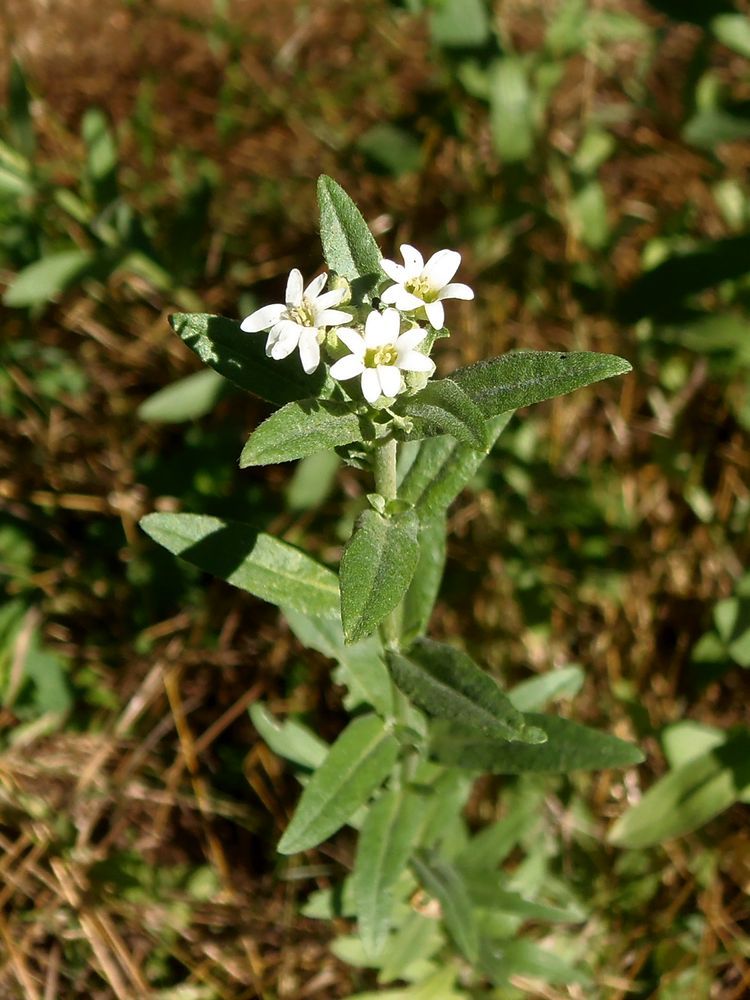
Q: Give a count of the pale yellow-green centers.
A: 3